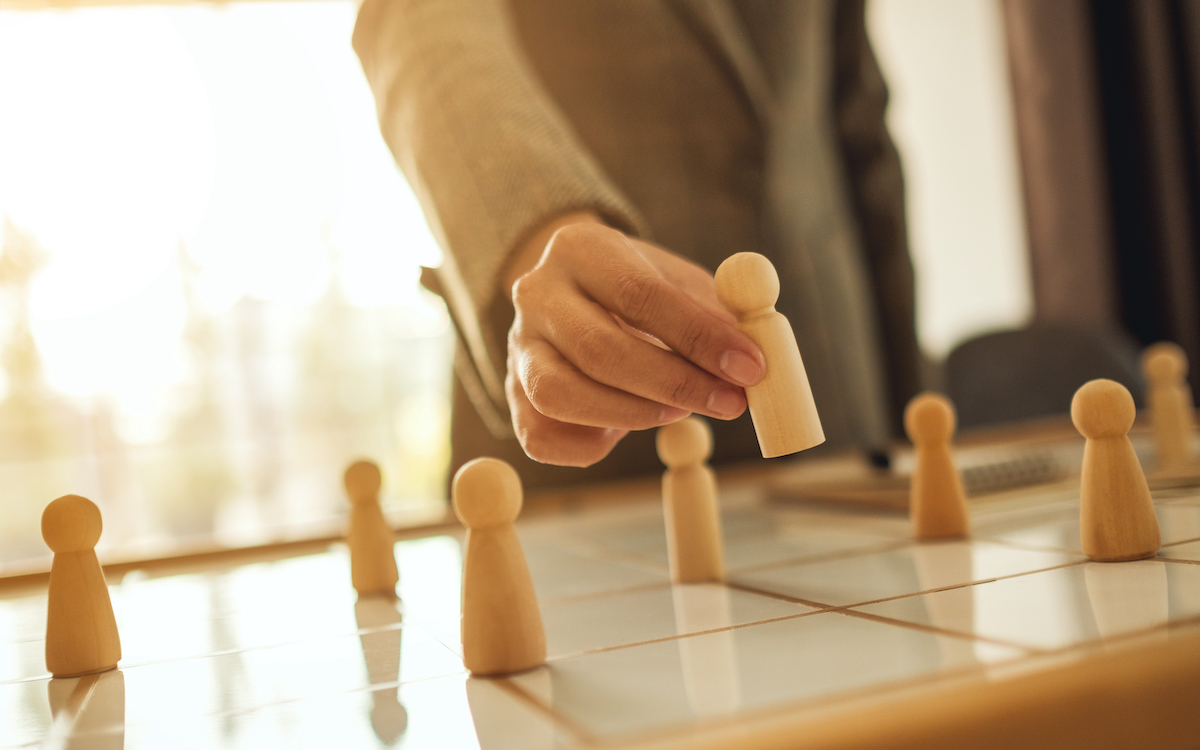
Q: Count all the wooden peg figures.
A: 8